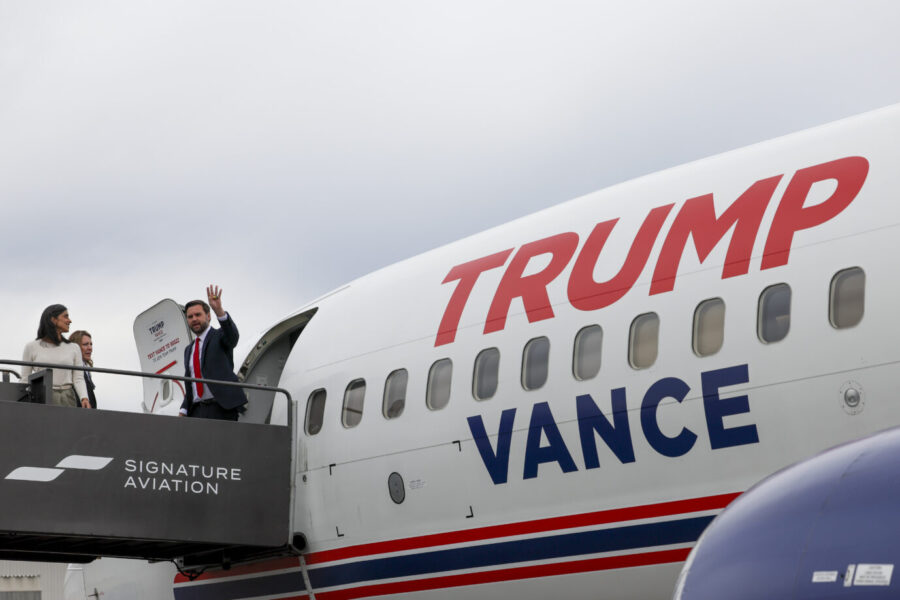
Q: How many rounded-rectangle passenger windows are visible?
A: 11